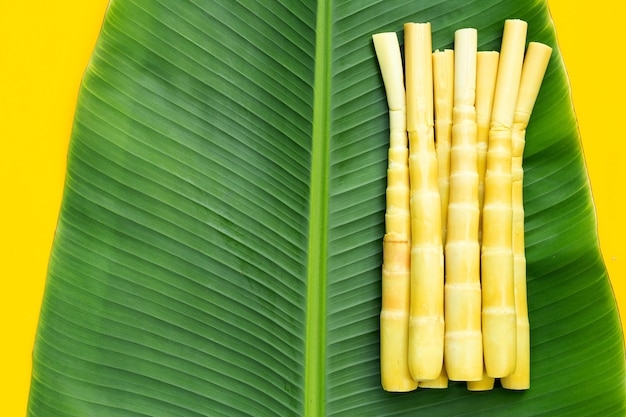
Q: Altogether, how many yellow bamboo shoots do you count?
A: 7